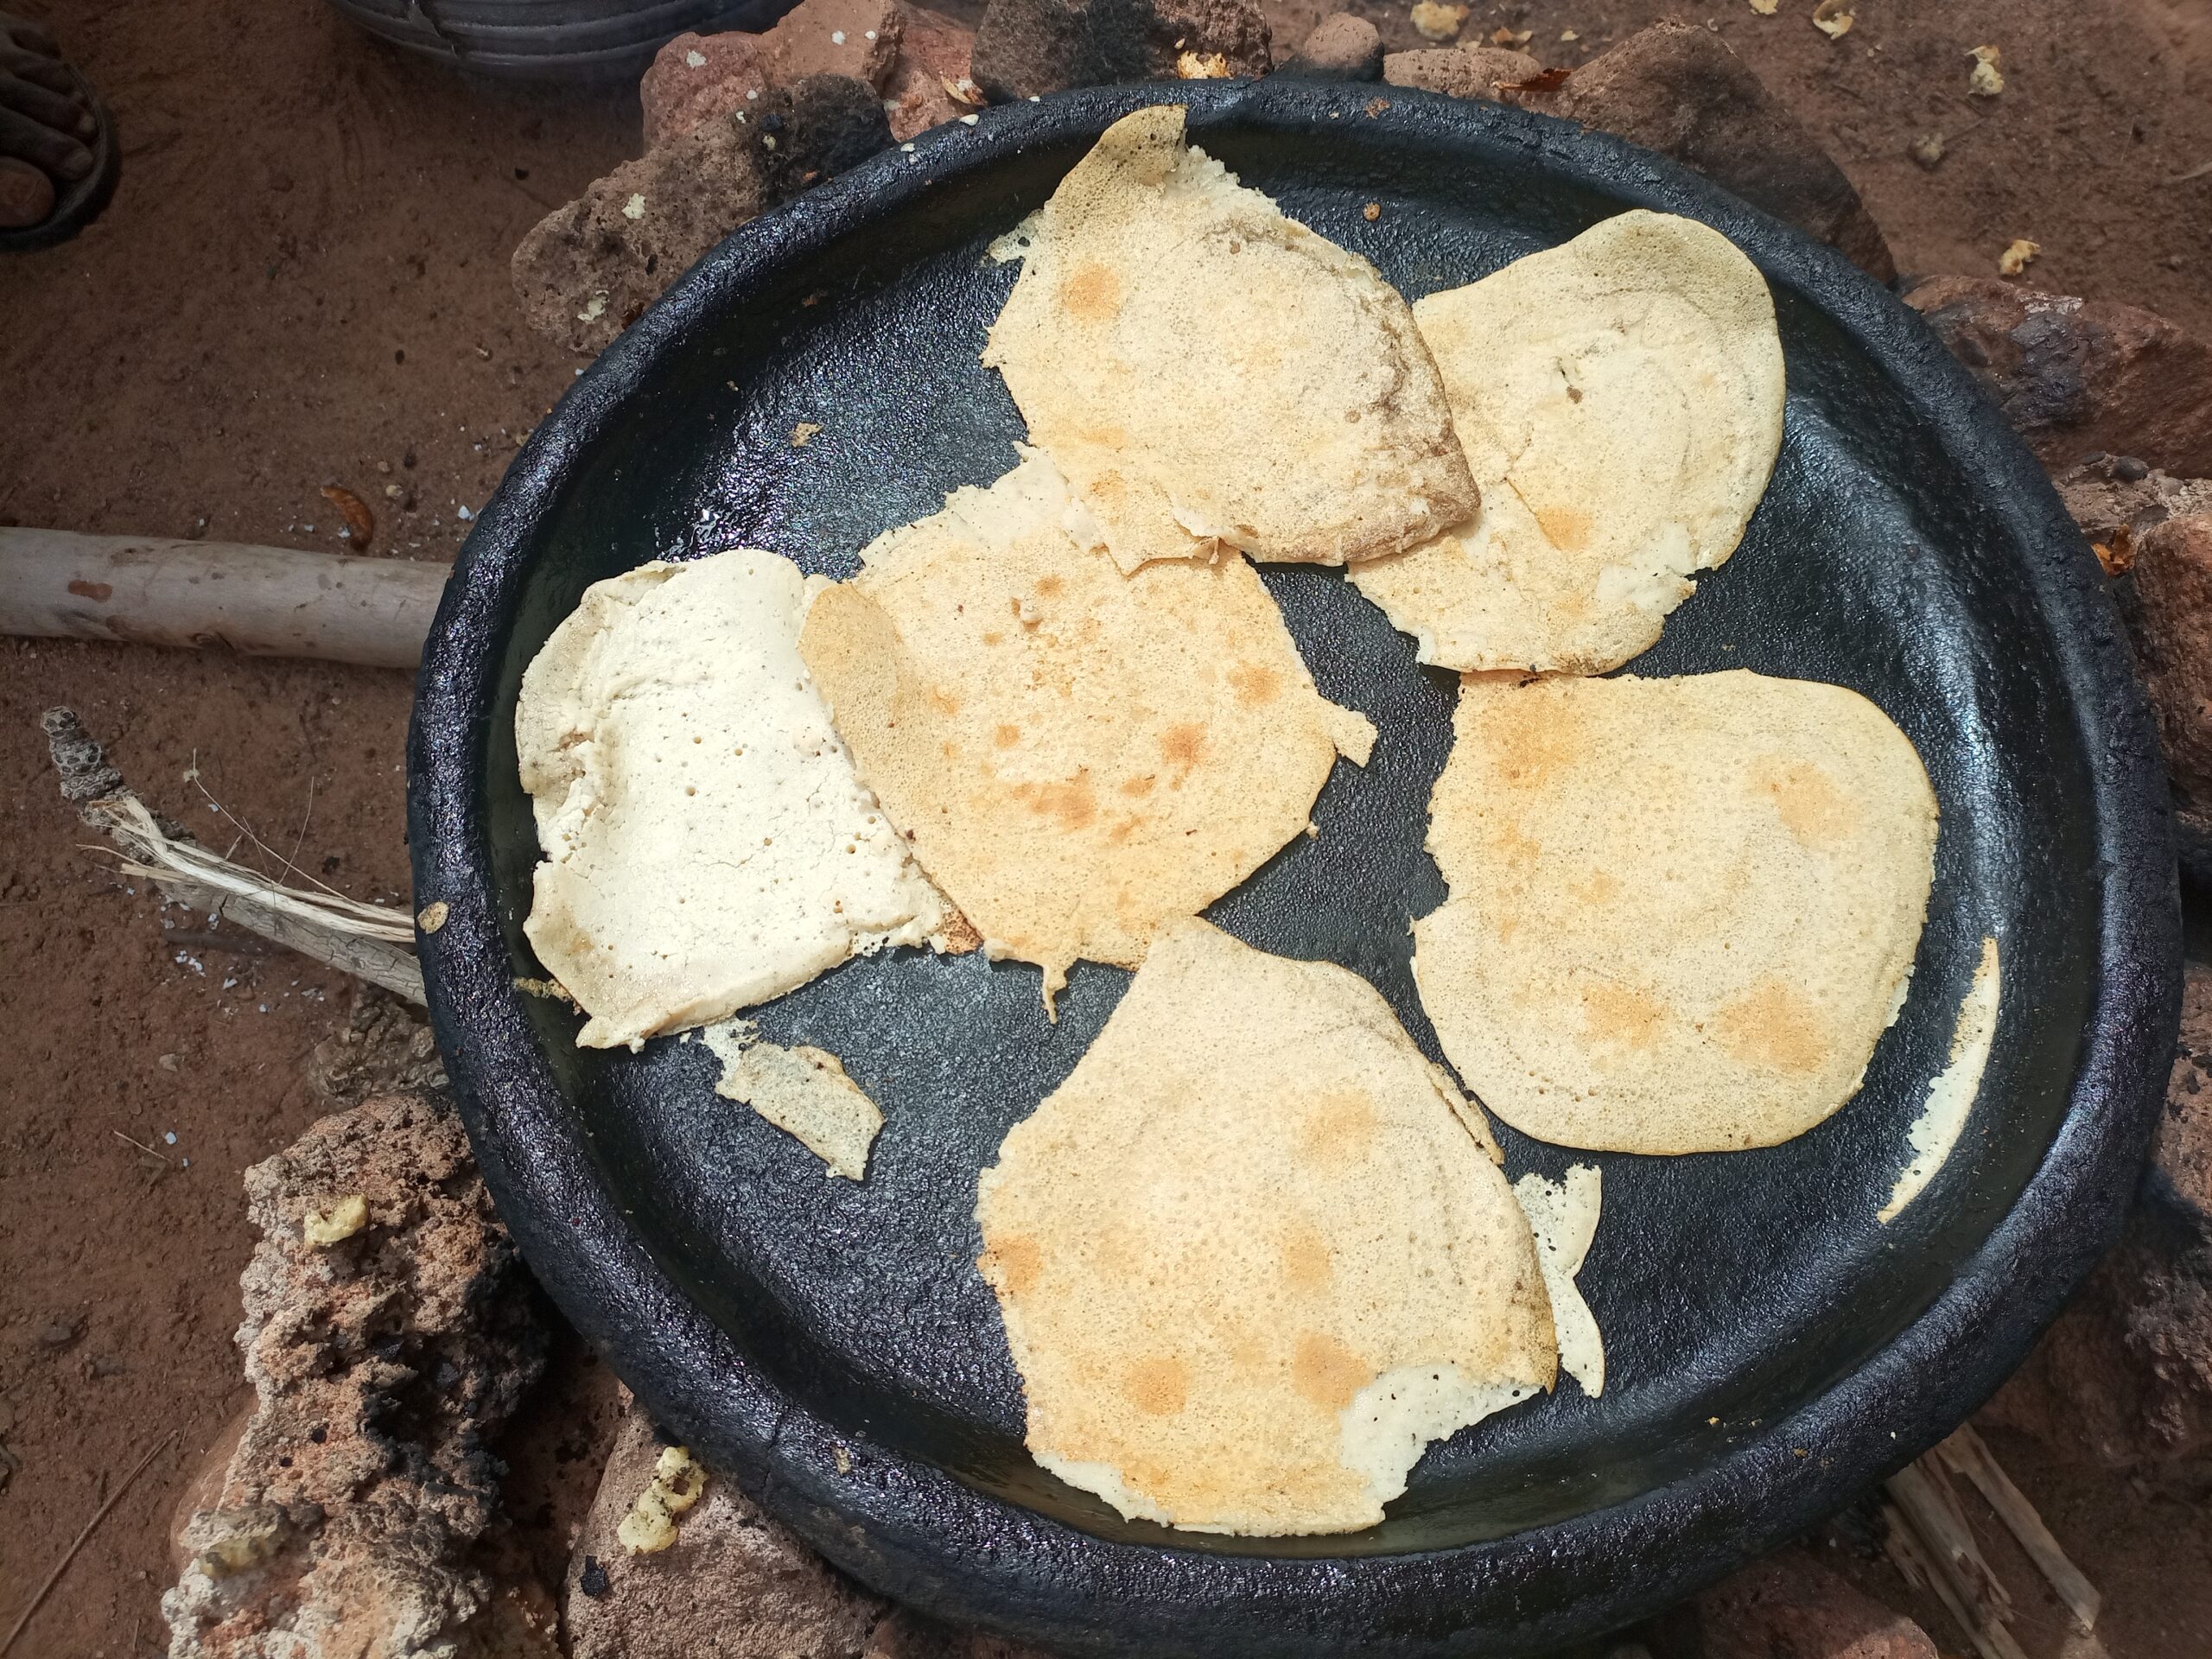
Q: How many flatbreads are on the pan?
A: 6